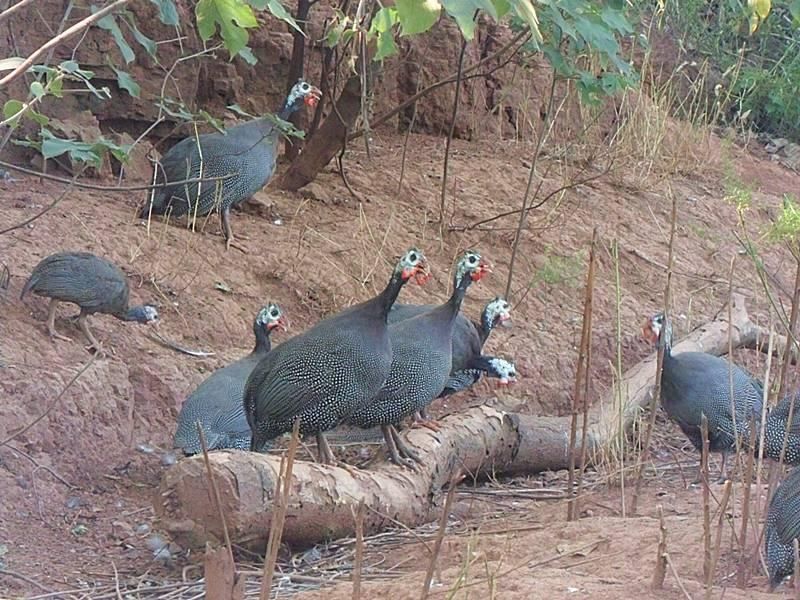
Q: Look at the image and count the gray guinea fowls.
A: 10